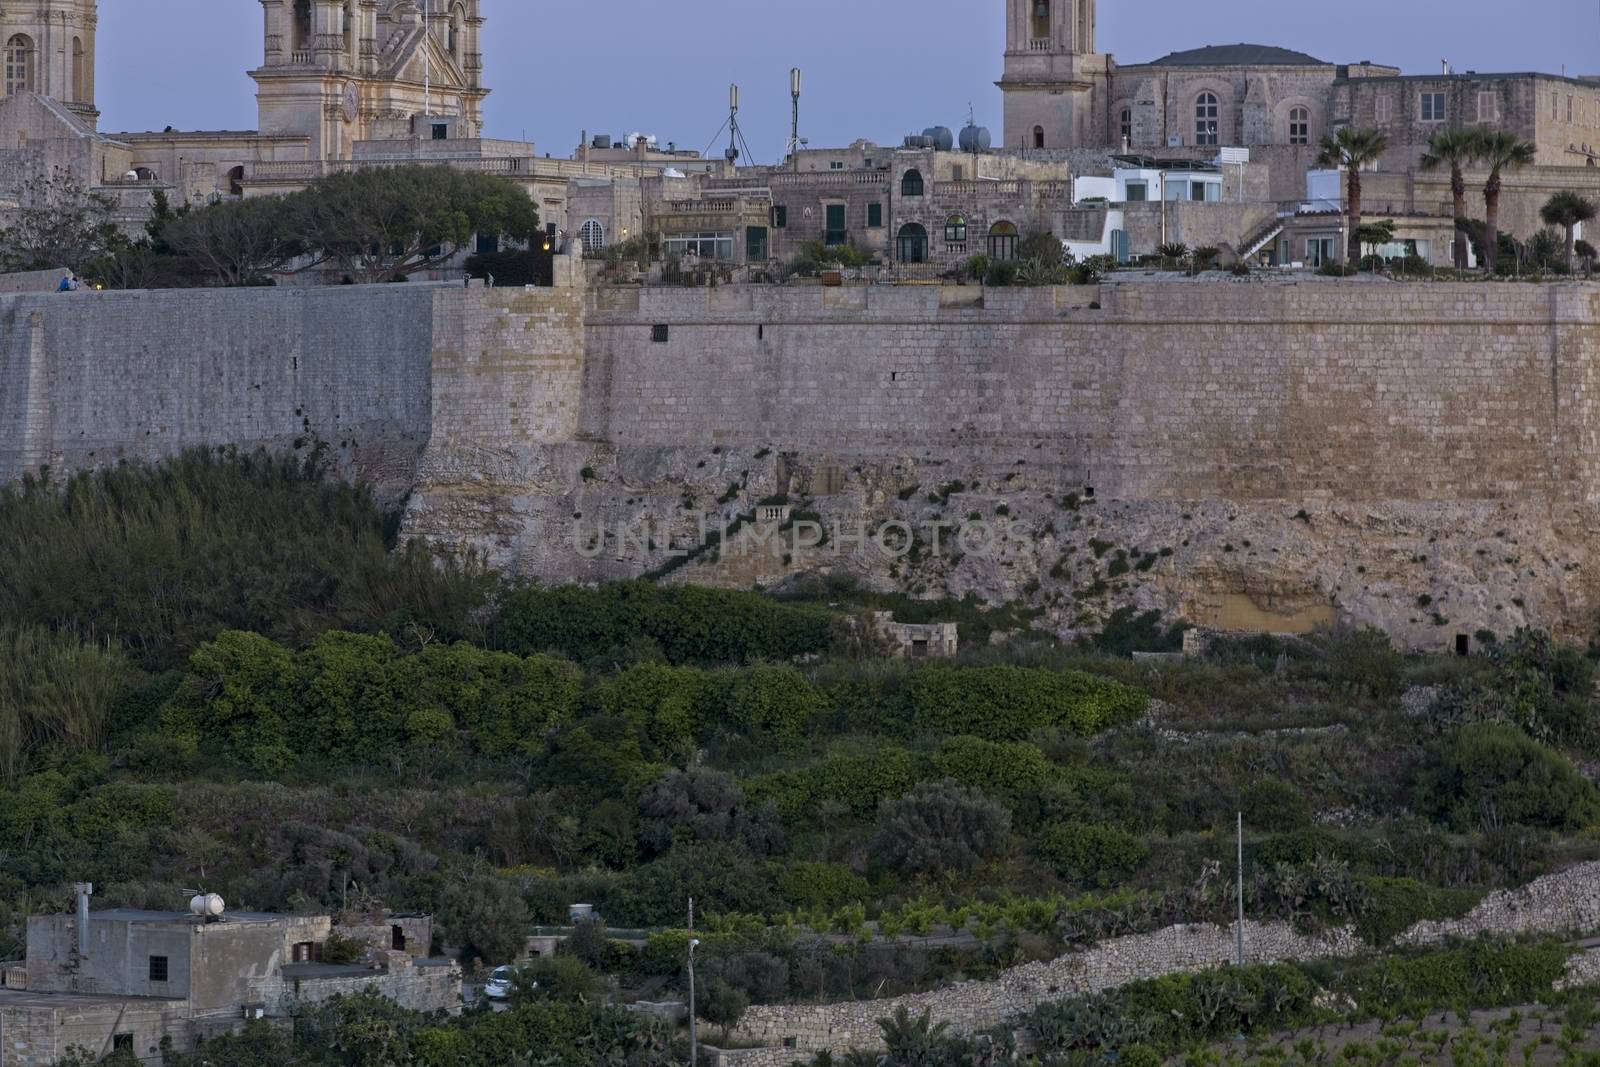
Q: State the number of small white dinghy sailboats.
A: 0